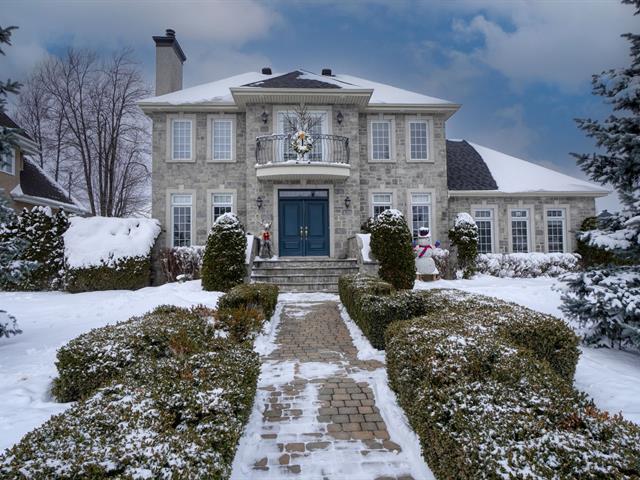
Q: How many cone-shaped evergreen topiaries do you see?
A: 3